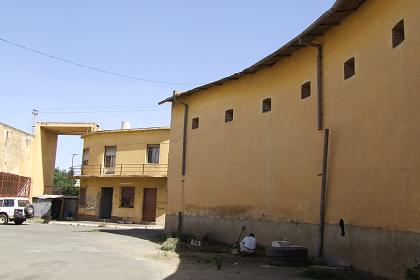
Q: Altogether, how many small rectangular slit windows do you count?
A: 6